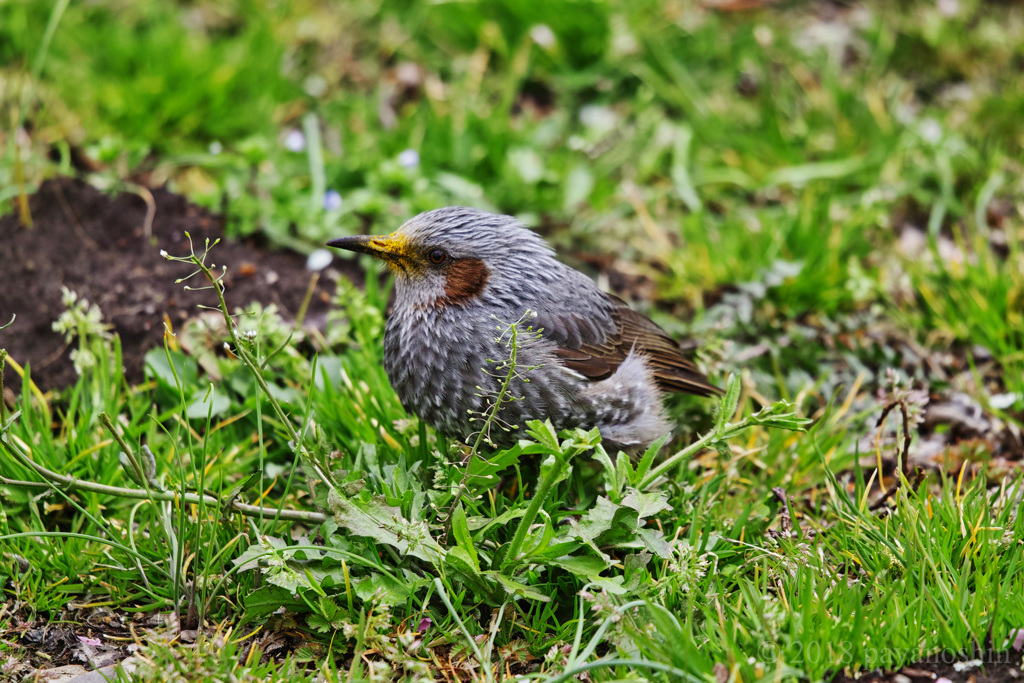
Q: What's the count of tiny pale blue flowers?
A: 3